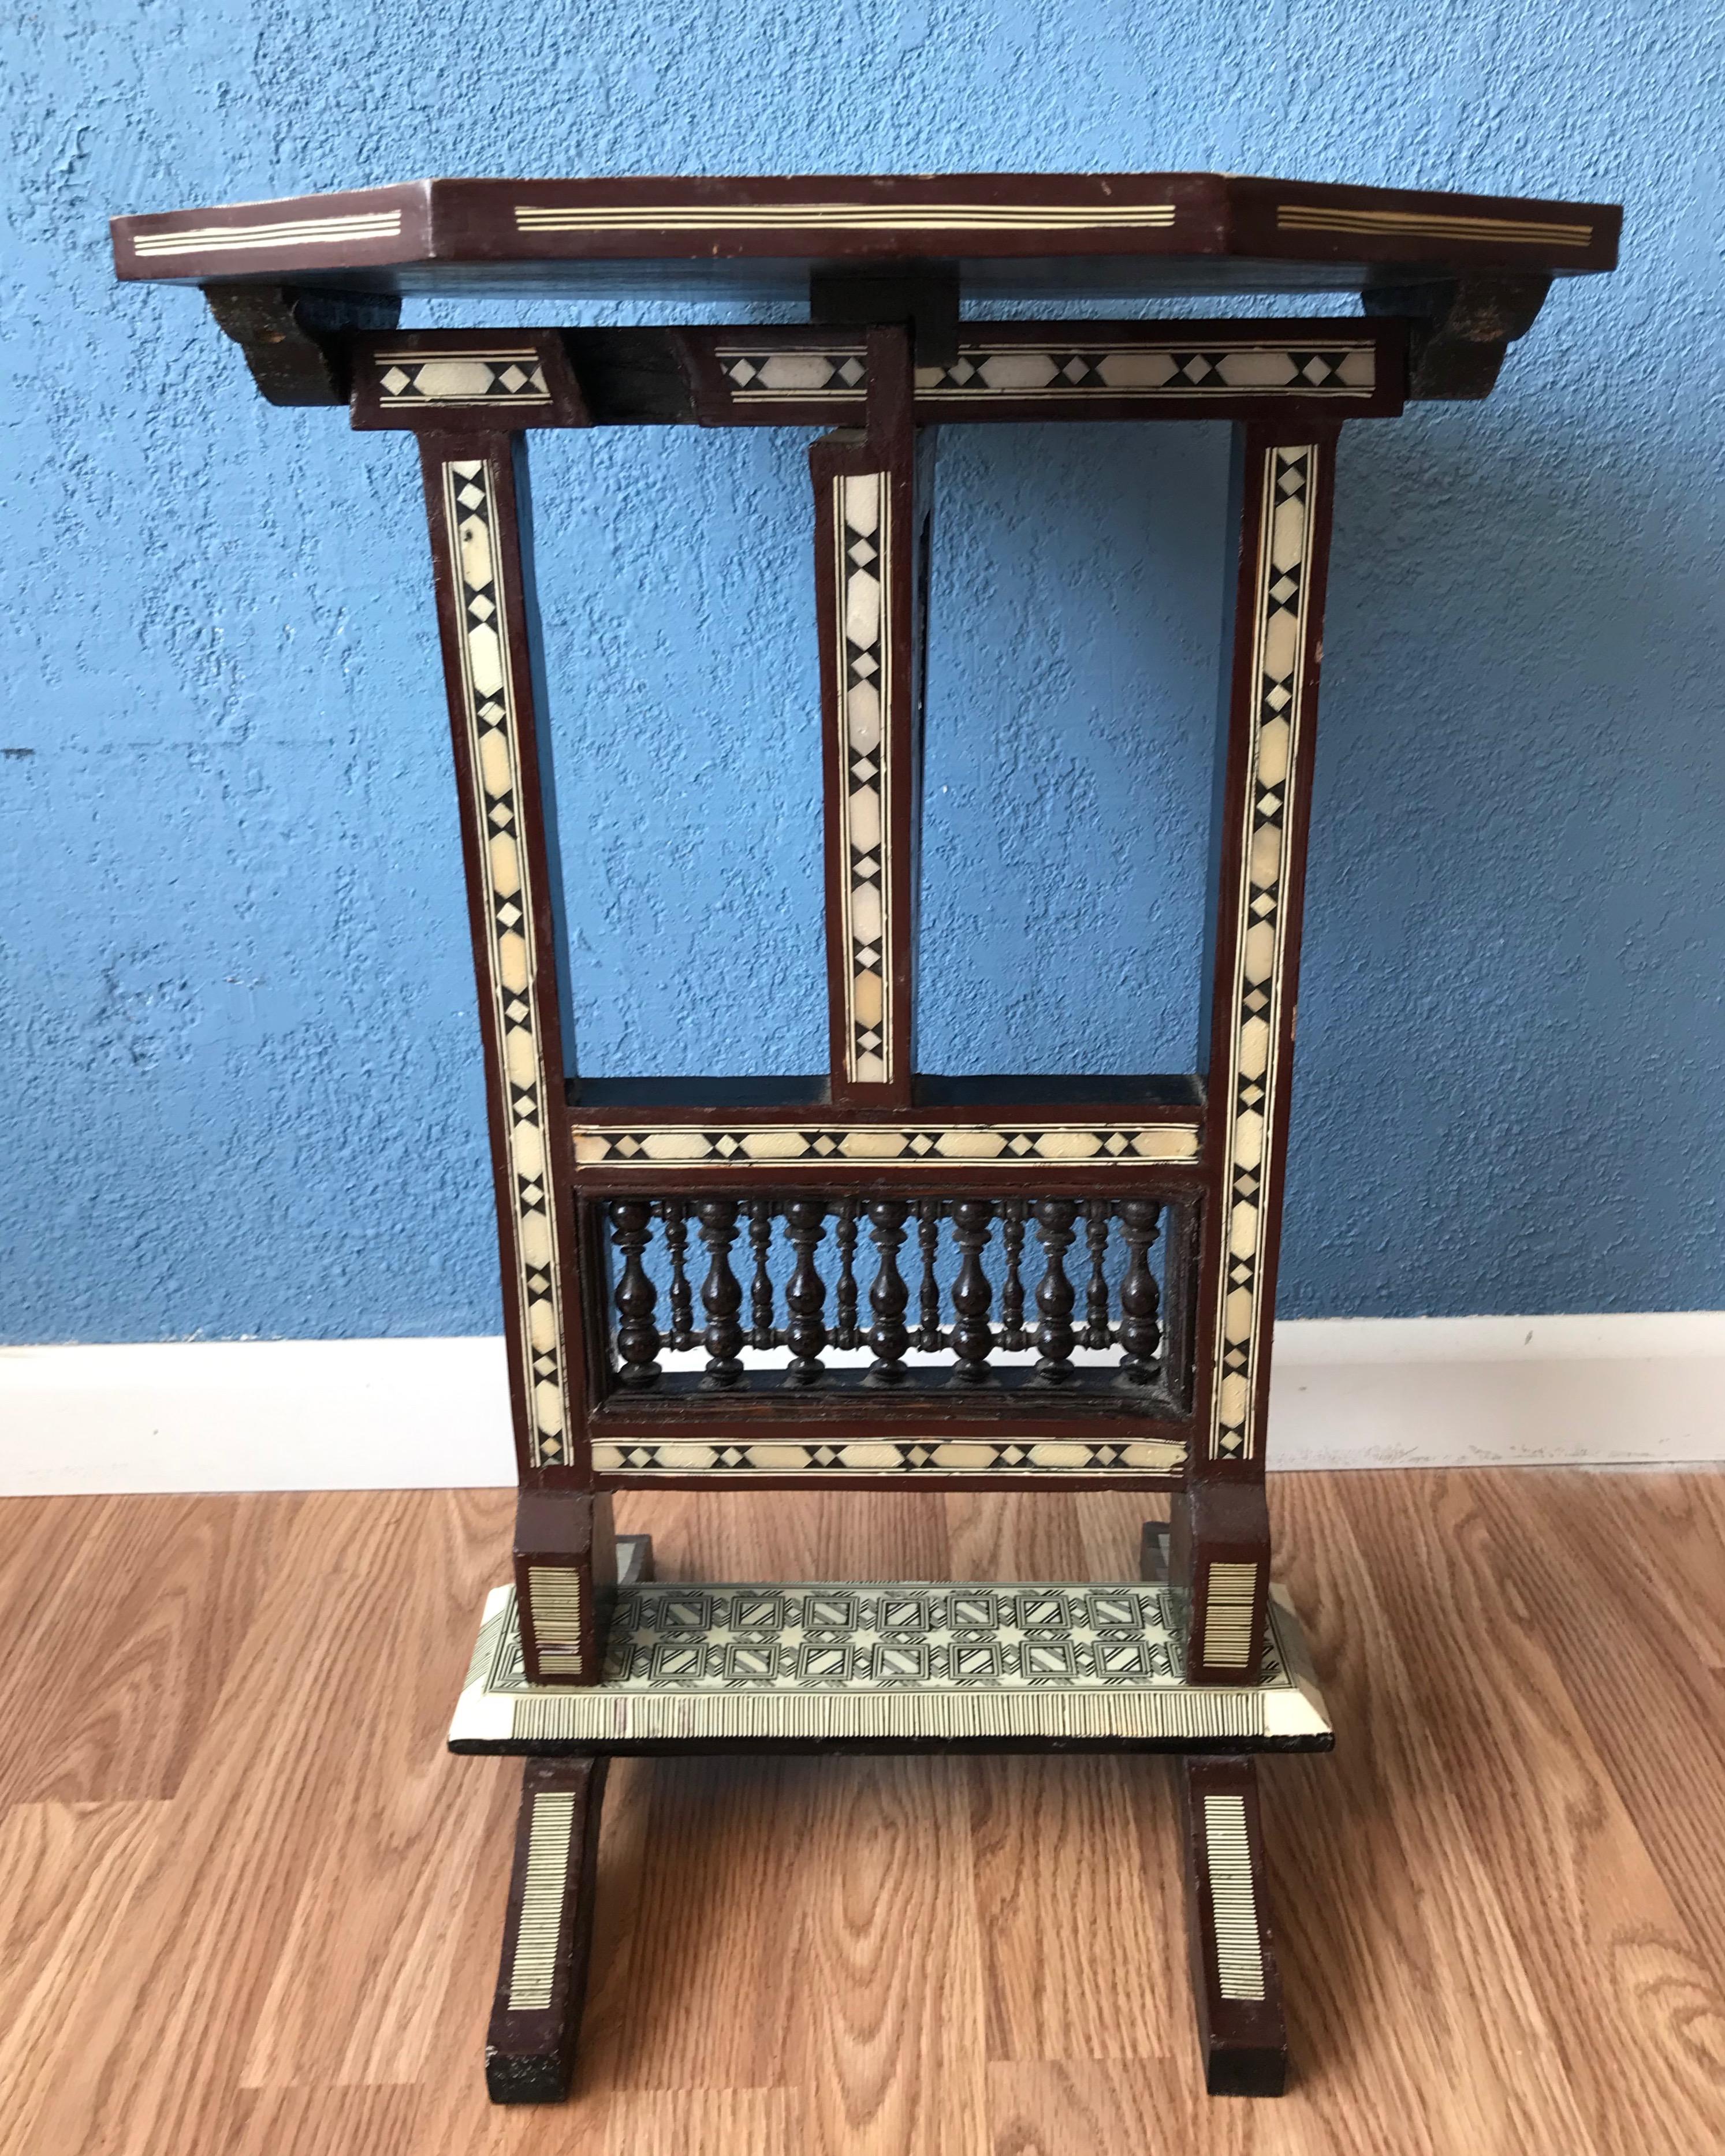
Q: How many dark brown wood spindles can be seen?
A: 13